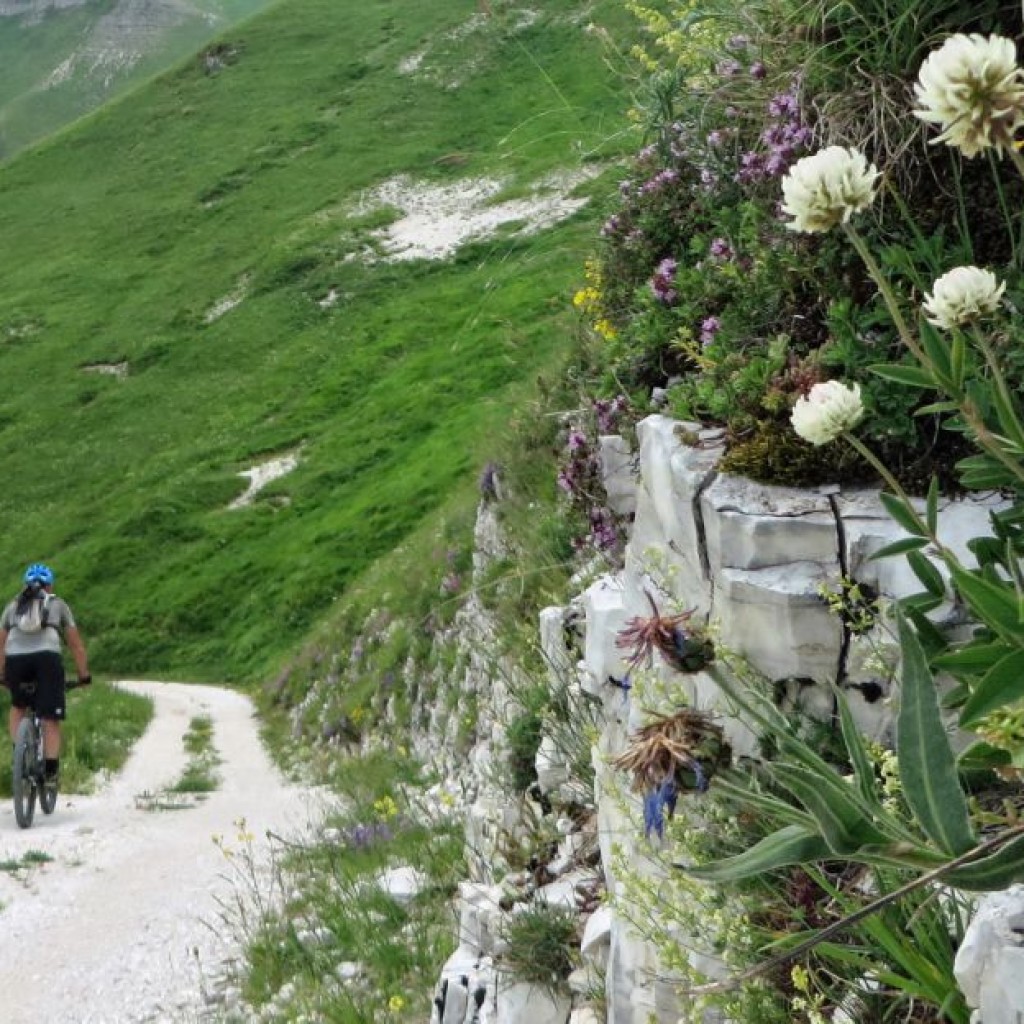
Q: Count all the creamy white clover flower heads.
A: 4